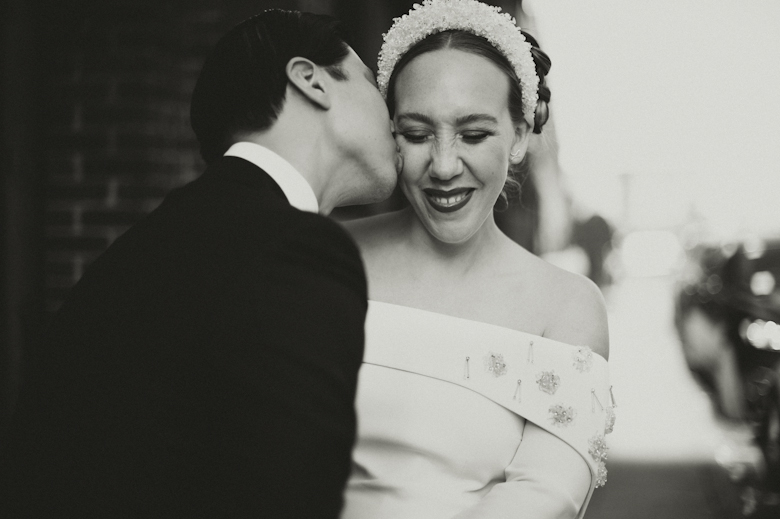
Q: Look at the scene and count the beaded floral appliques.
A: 7